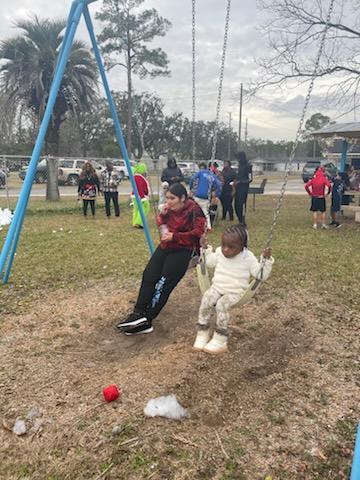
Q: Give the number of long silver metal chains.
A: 3